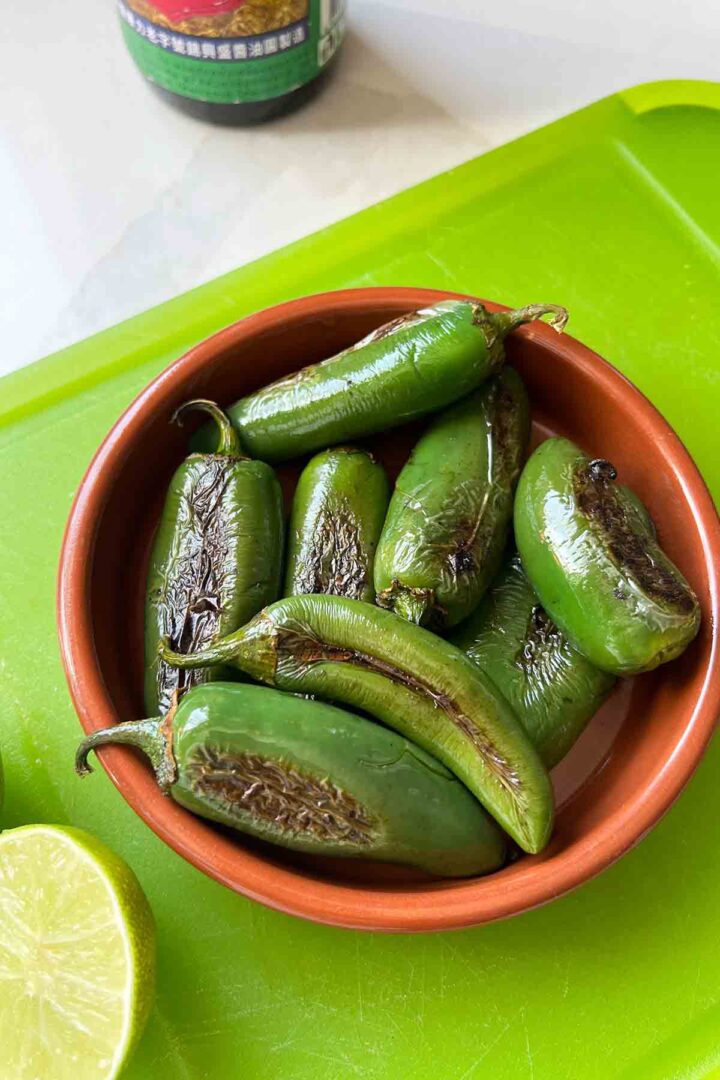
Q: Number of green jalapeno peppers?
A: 8